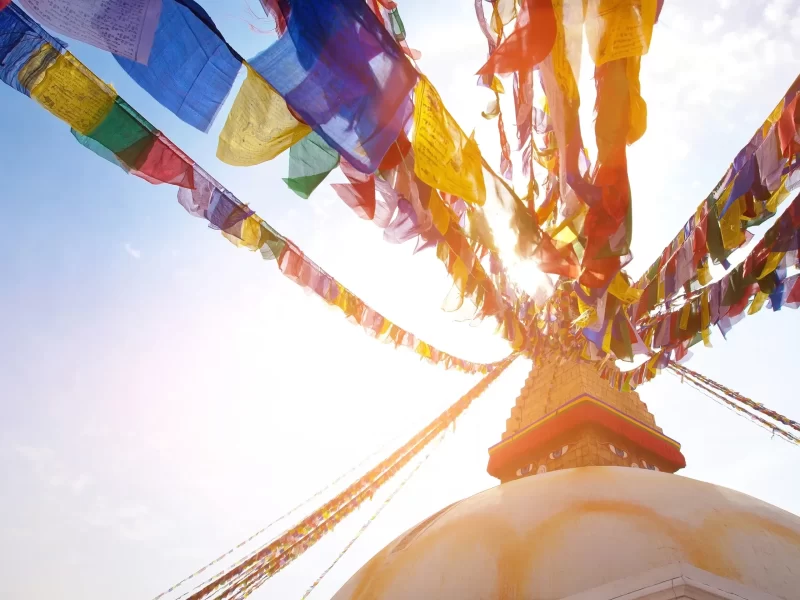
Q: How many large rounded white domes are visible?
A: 1